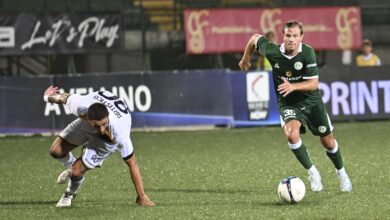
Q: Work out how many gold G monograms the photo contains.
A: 3